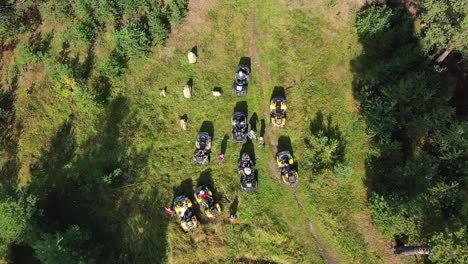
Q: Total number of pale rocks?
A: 5